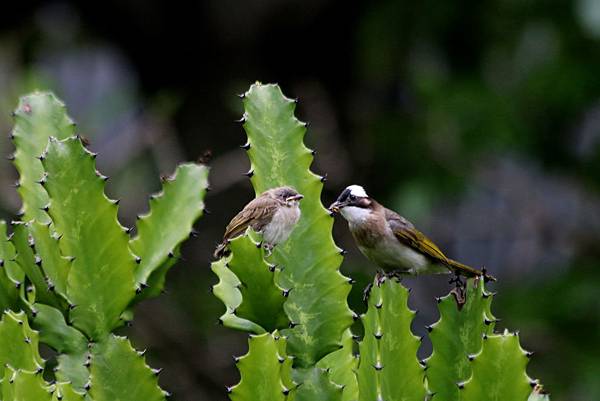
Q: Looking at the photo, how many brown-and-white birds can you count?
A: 2